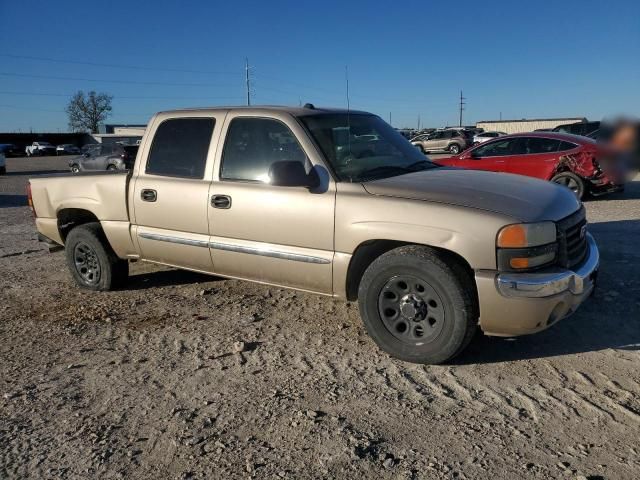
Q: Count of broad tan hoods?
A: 1